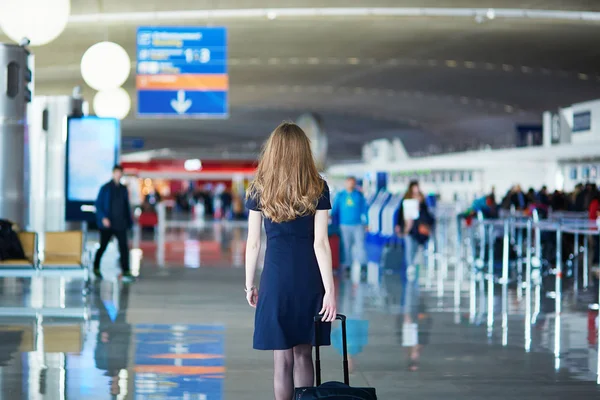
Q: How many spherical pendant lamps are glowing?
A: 3